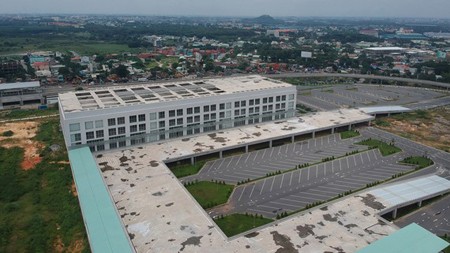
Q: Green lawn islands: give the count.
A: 6